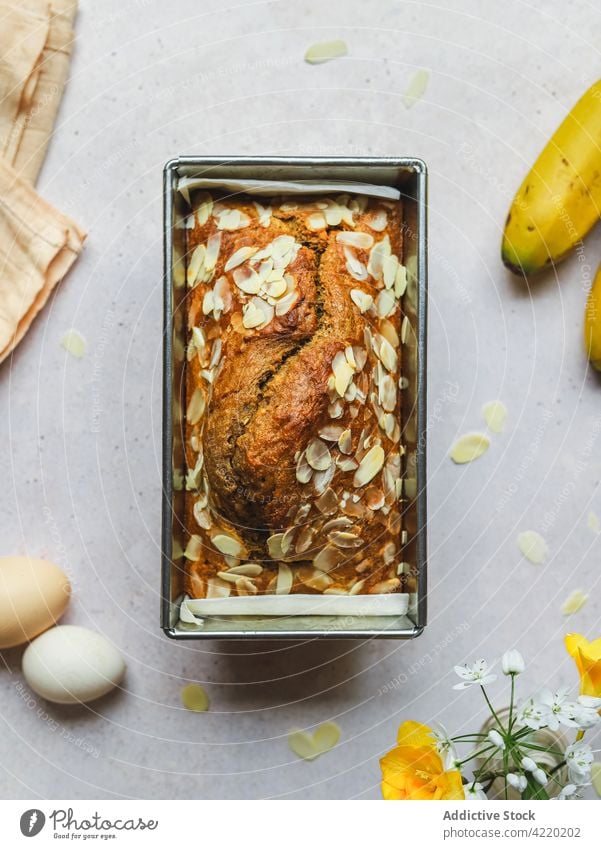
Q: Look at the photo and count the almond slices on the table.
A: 12